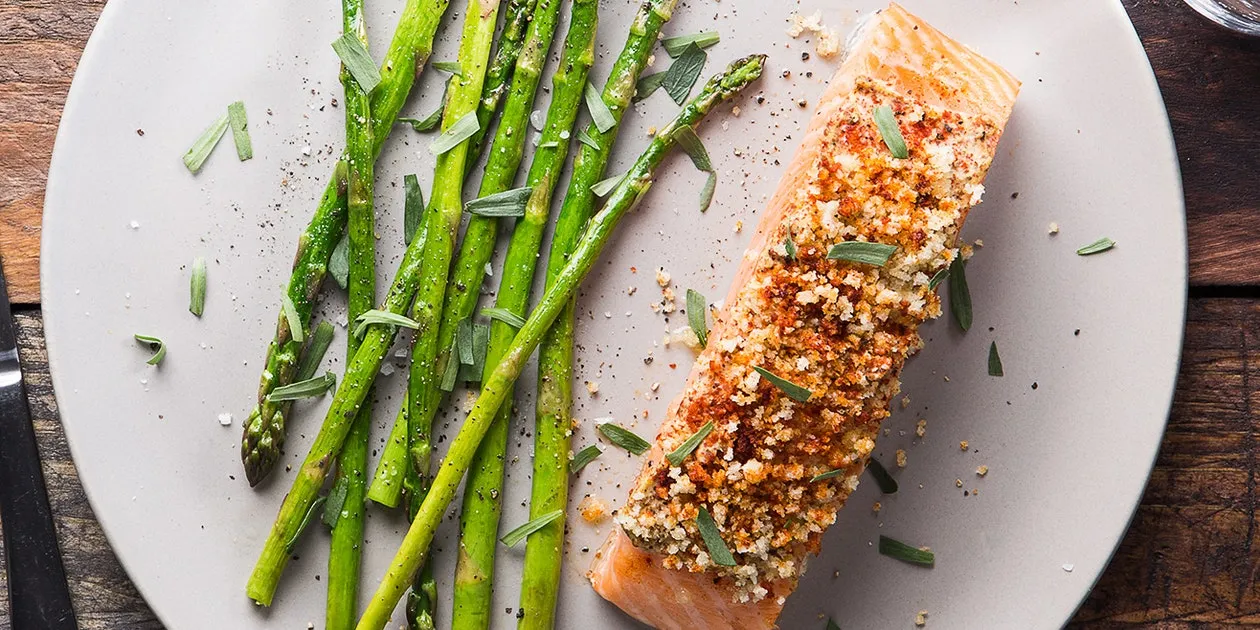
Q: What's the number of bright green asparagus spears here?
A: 8